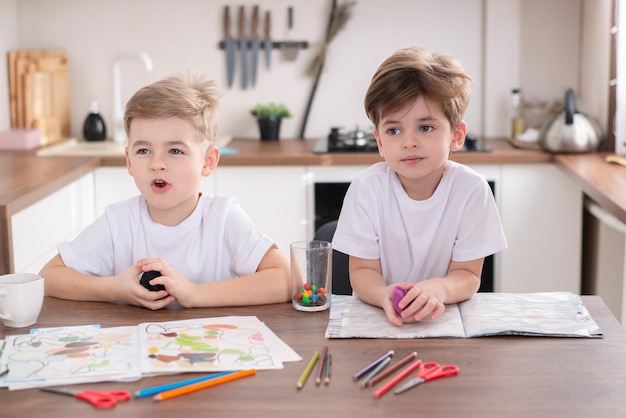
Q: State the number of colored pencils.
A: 9